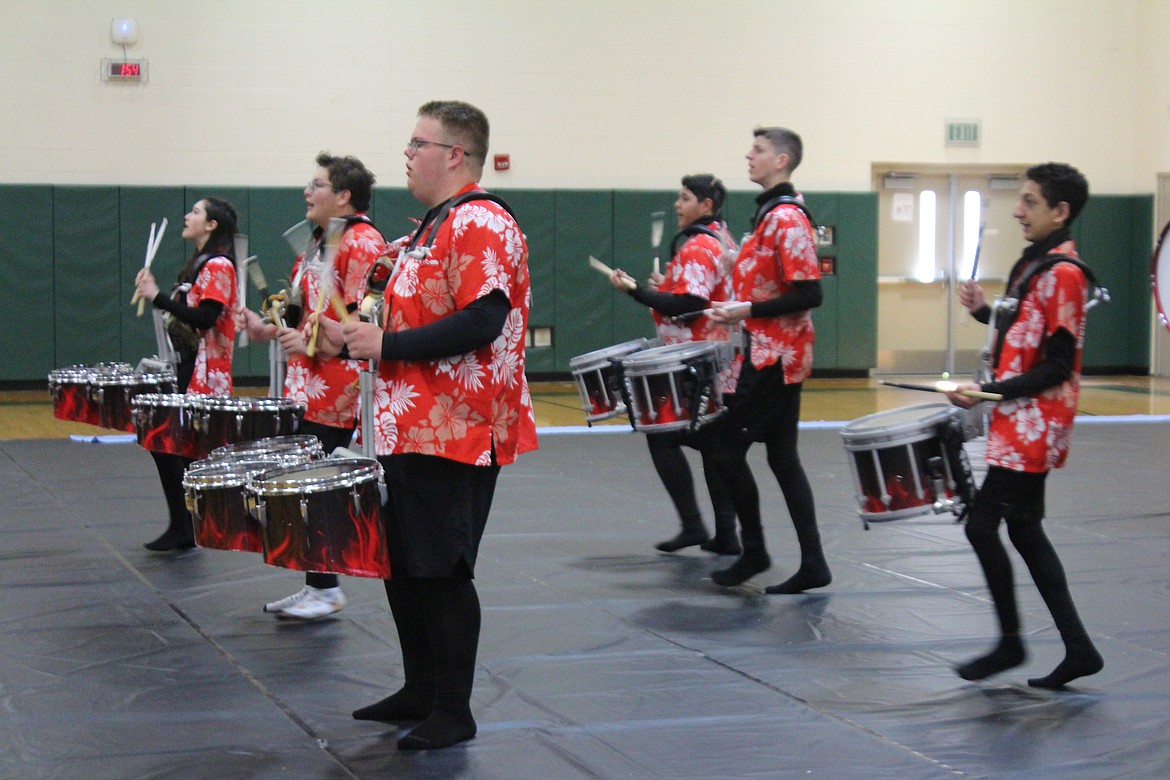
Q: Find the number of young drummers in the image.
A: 6